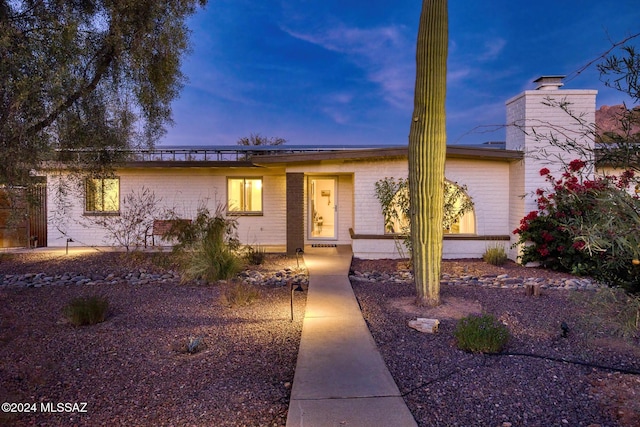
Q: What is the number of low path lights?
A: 3